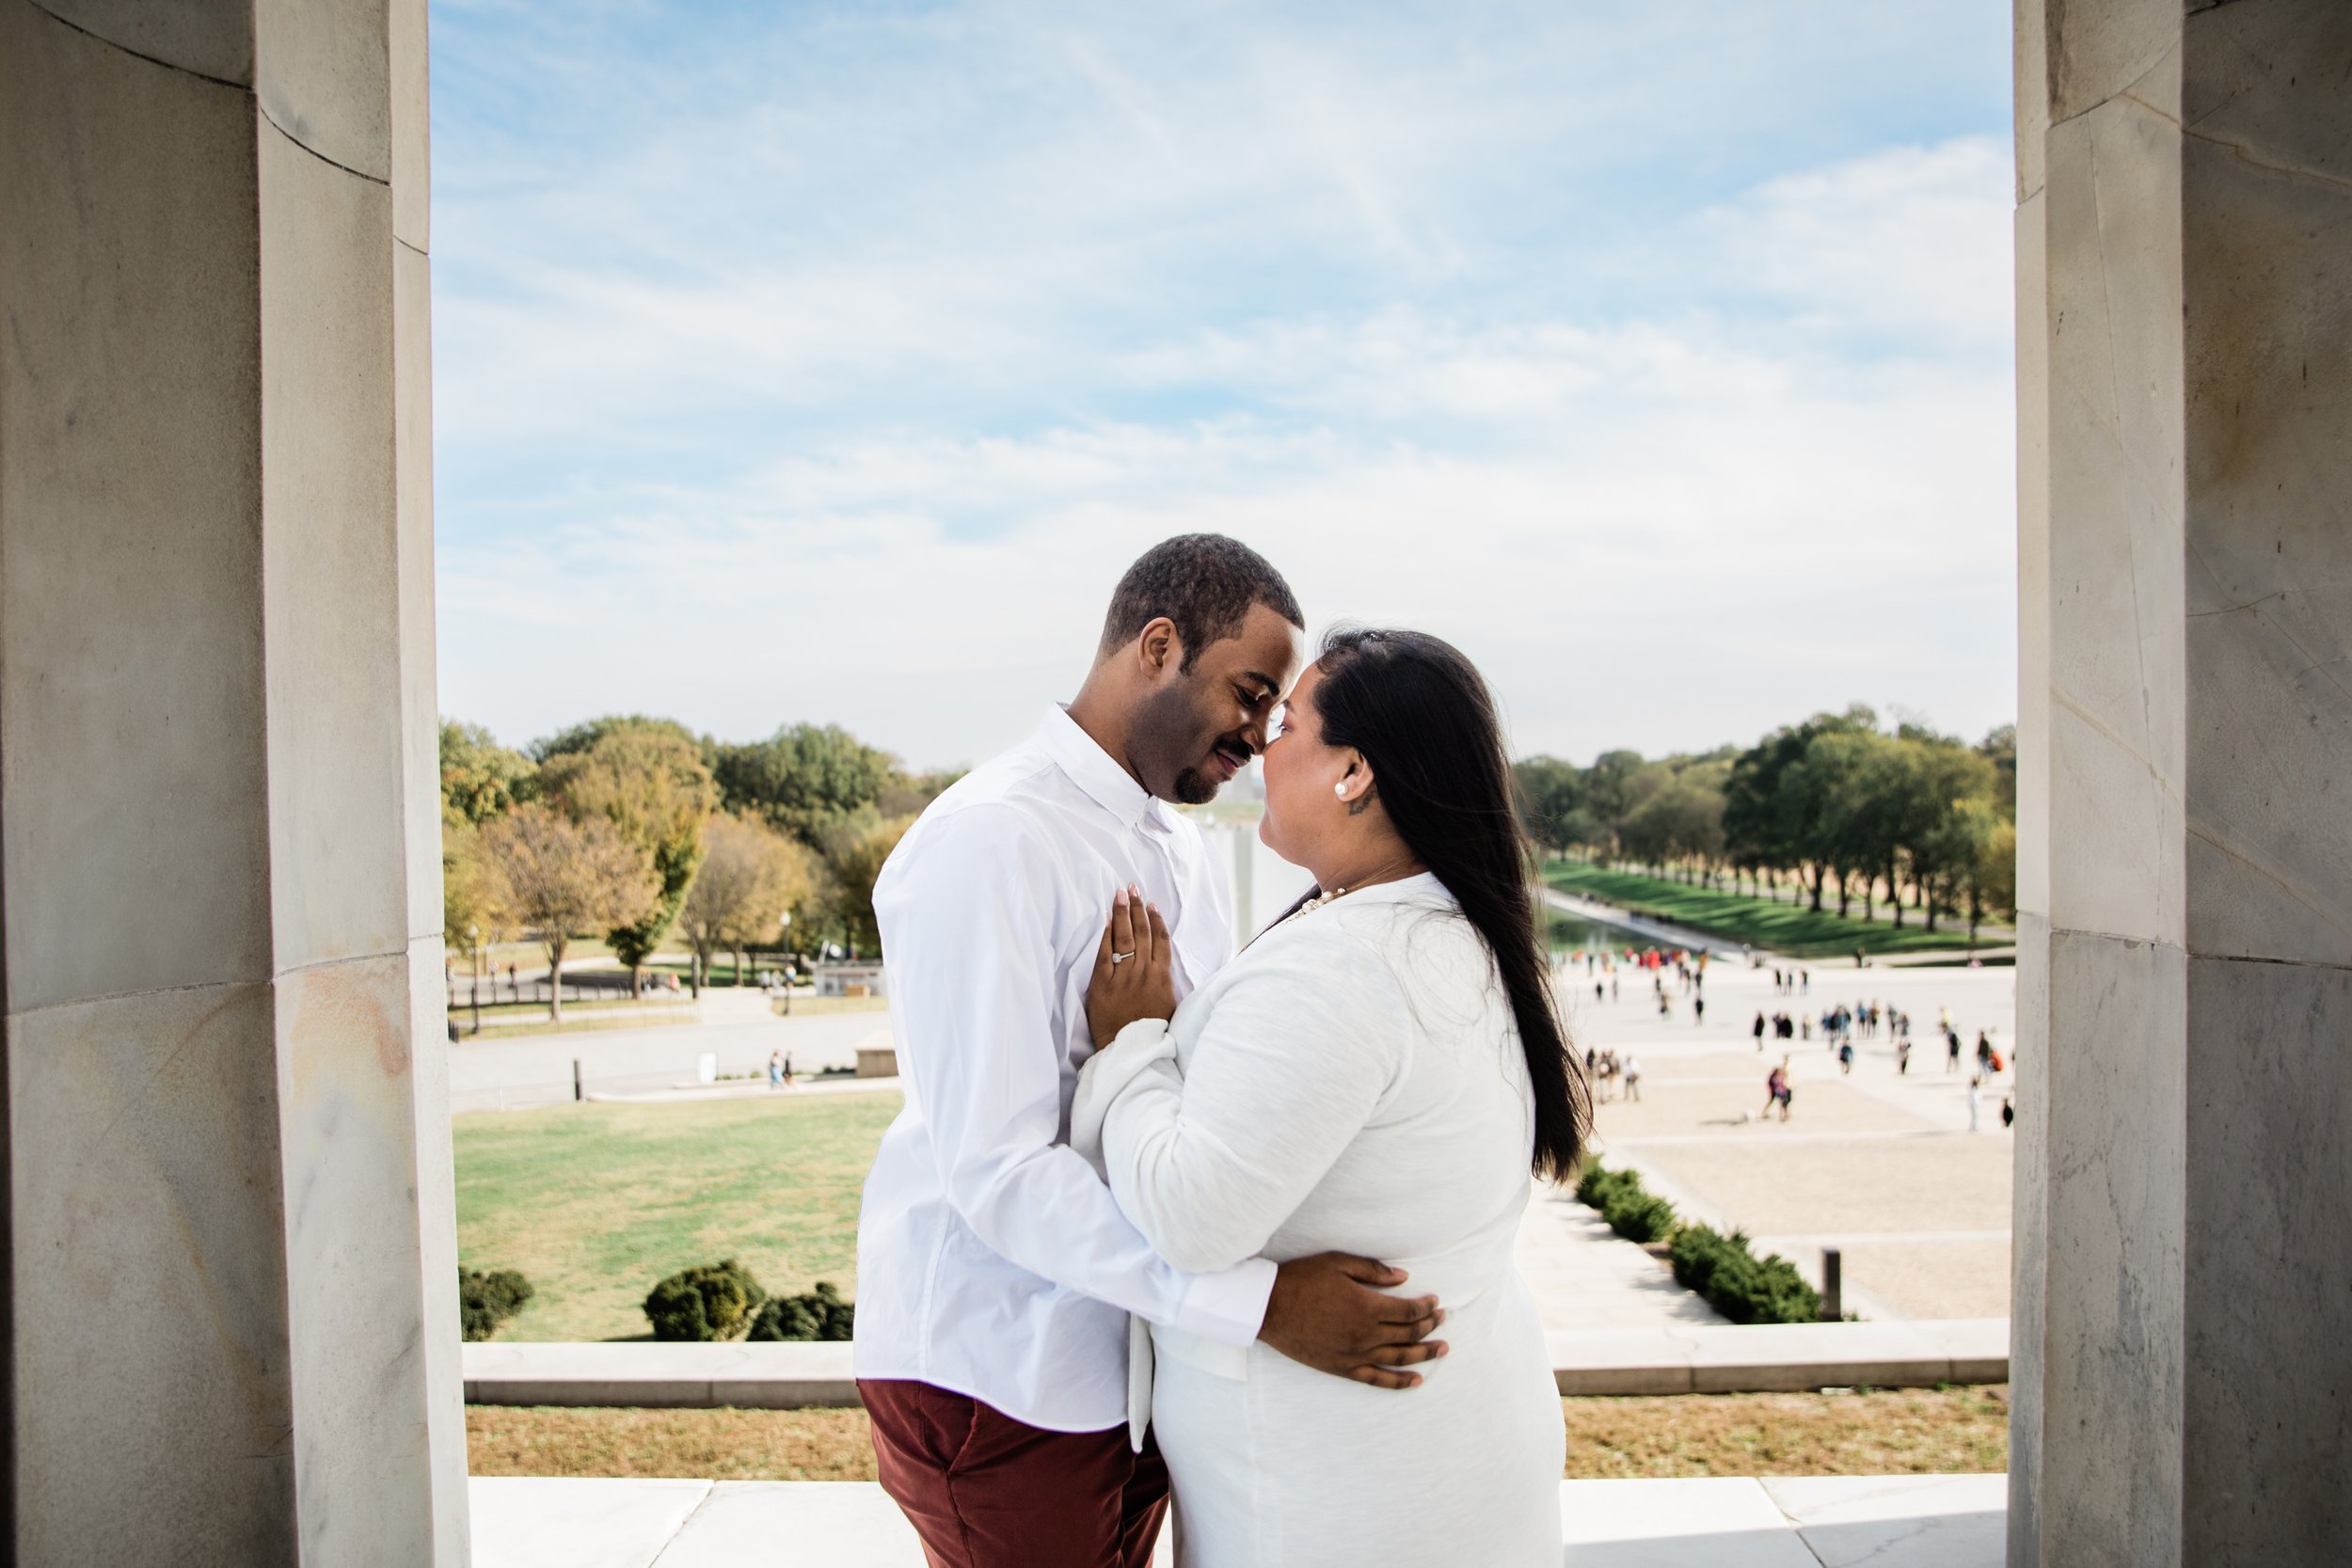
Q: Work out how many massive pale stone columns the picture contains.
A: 2